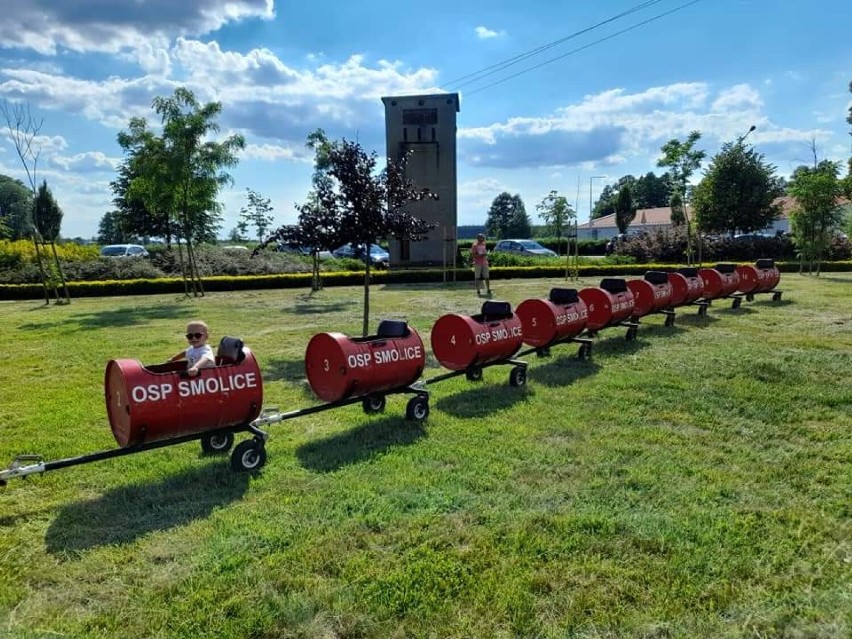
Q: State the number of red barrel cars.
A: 9